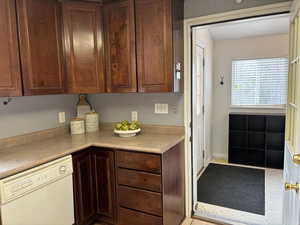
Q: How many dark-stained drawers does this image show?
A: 4